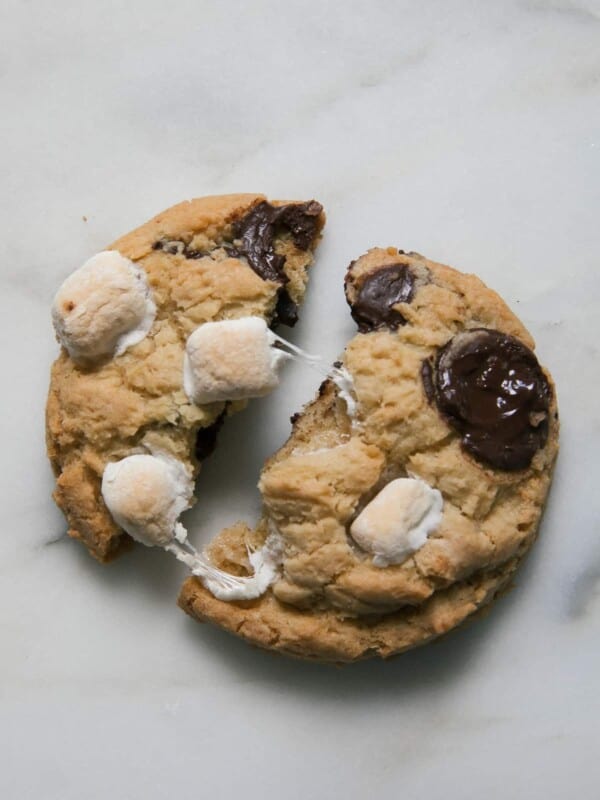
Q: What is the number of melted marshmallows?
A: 4